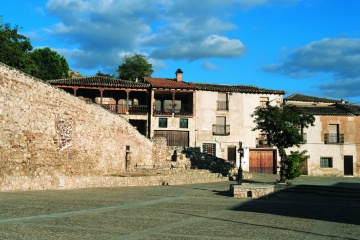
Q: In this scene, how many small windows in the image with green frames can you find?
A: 2